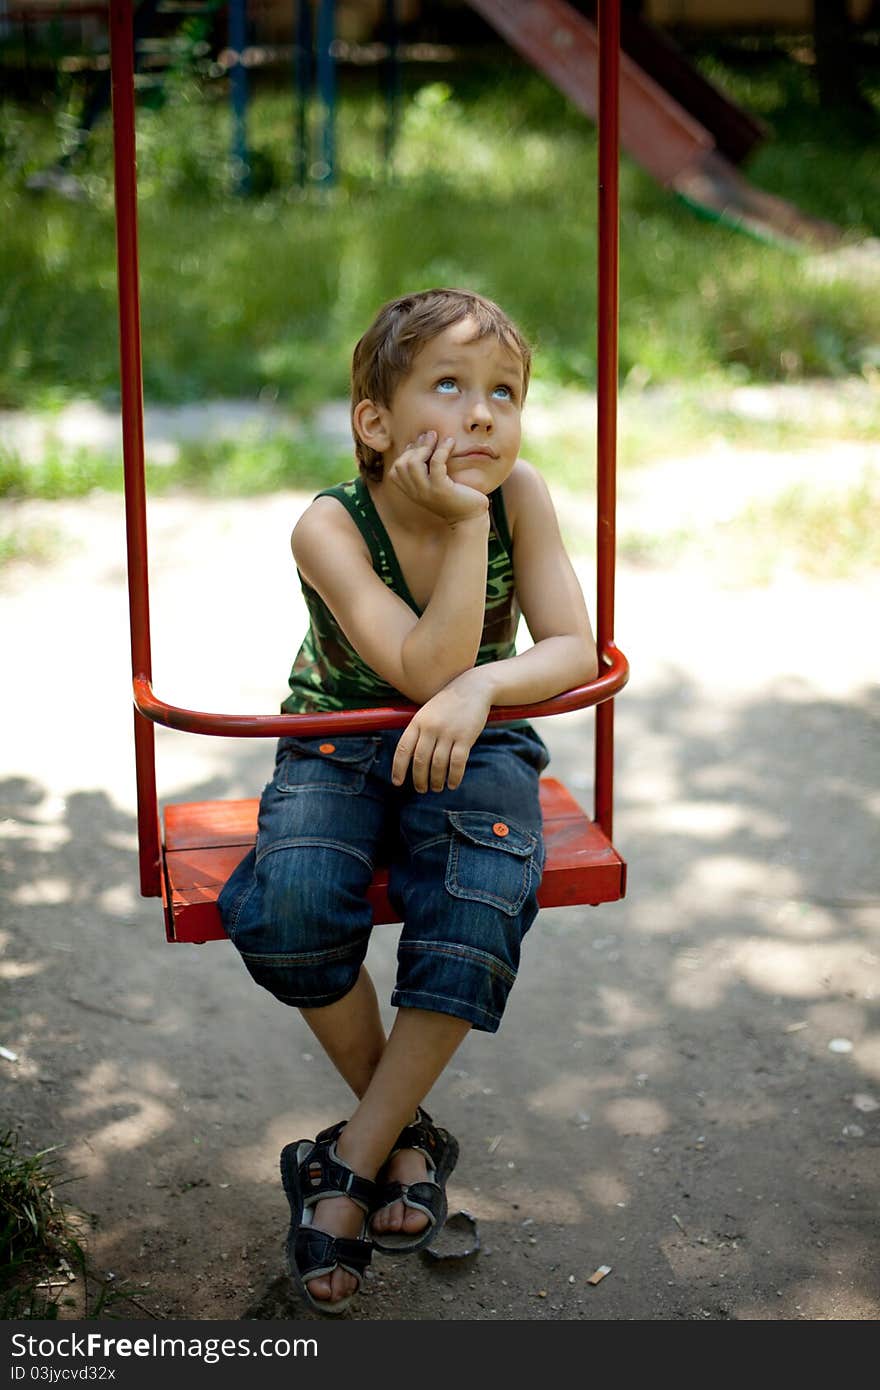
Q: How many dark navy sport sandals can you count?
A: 2